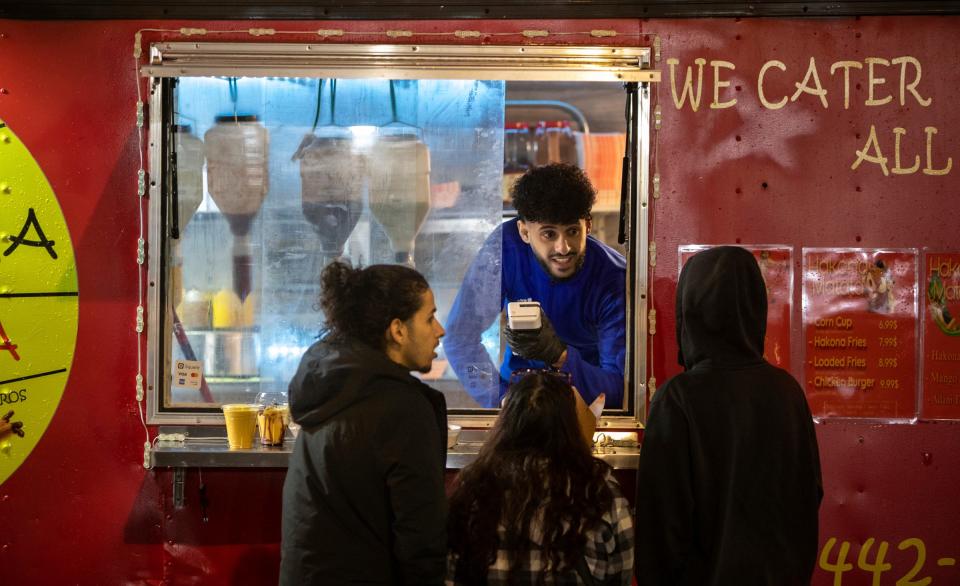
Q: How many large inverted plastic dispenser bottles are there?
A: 4